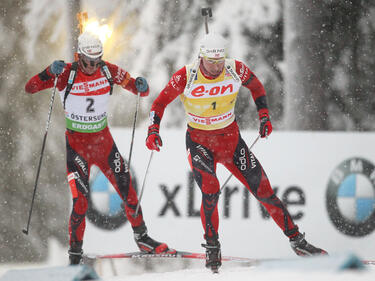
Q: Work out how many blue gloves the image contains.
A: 2